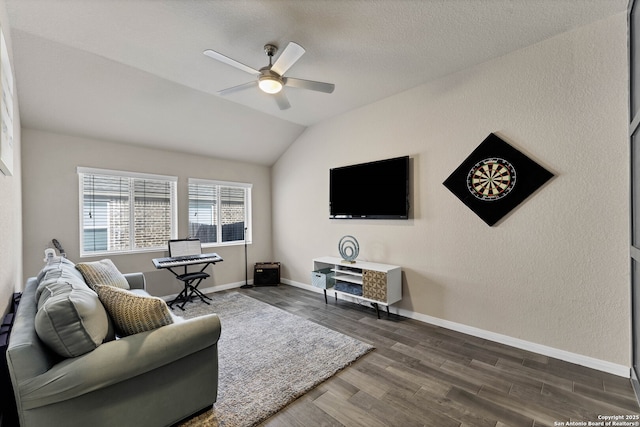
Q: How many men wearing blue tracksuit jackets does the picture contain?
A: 0